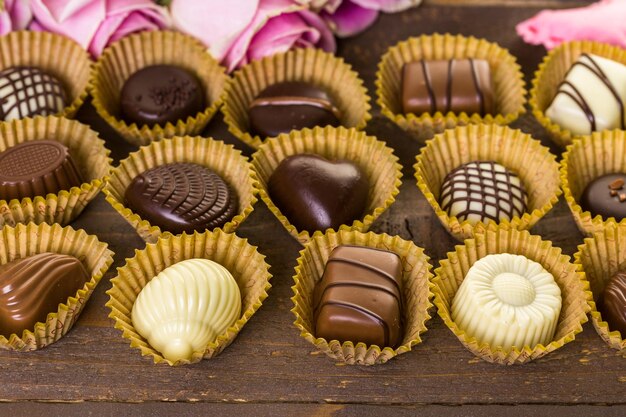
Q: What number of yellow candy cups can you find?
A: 15